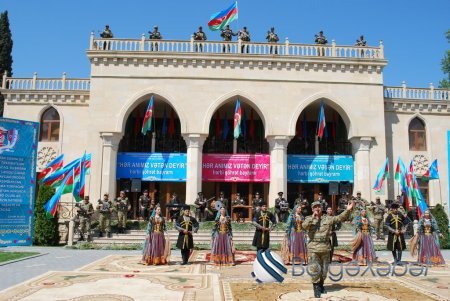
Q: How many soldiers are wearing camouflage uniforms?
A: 15